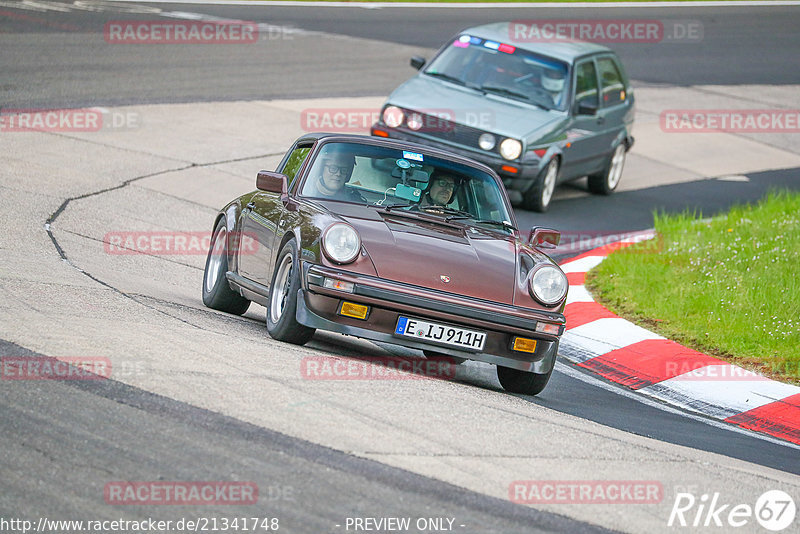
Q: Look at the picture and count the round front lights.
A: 6